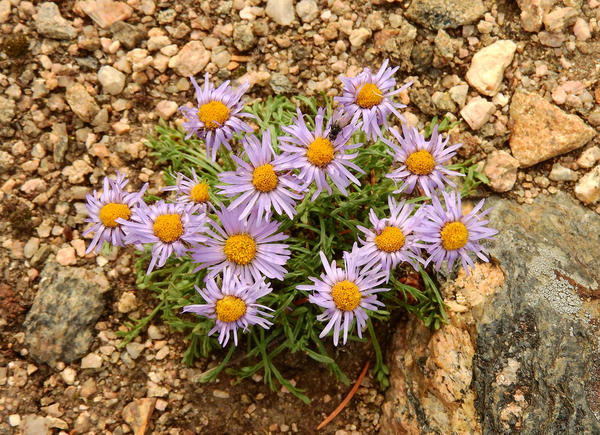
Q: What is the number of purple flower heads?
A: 13